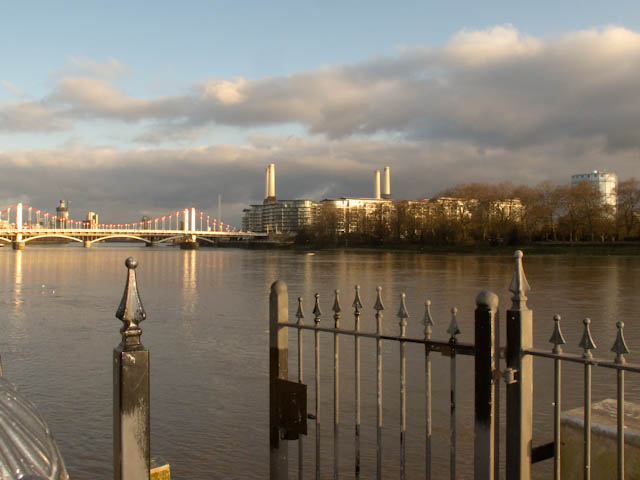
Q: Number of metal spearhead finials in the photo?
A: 13